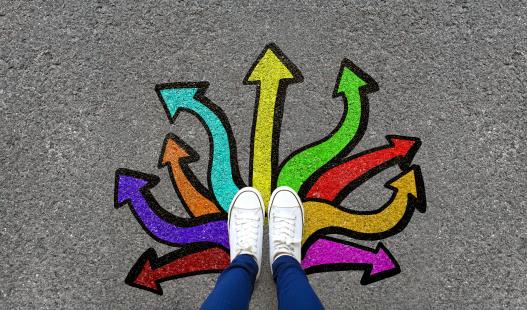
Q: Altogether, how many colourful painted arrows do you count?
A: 9